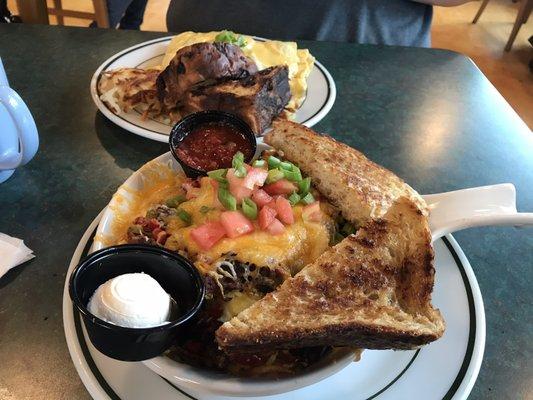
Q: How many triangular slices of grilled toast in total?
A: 2